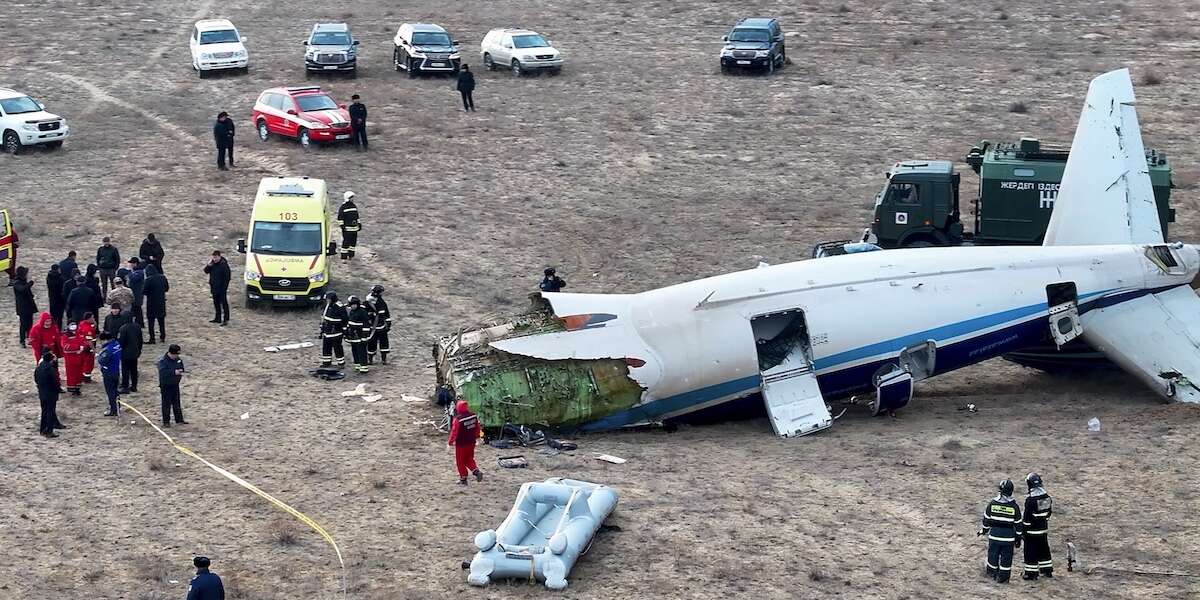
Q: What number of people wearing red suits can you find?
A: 4